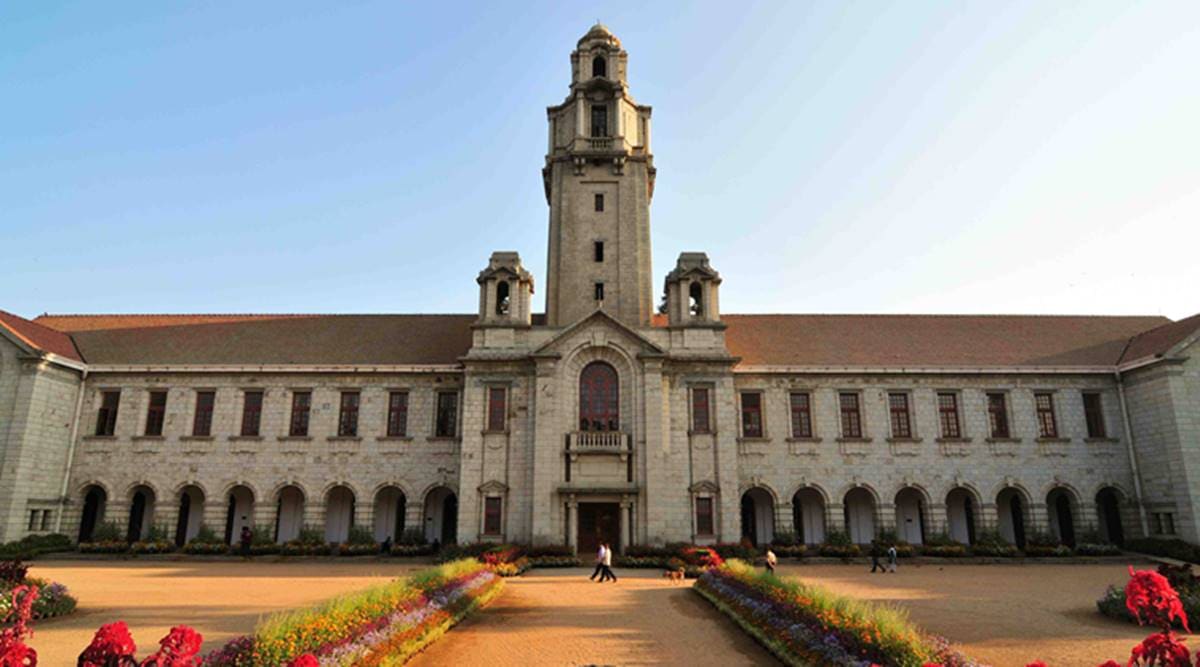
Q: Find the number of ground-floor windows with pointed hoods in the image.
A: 2